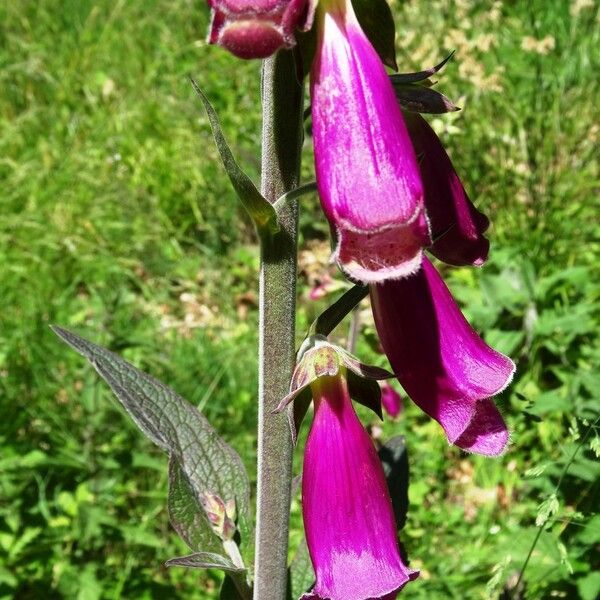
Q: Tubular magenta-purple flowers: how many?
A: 5